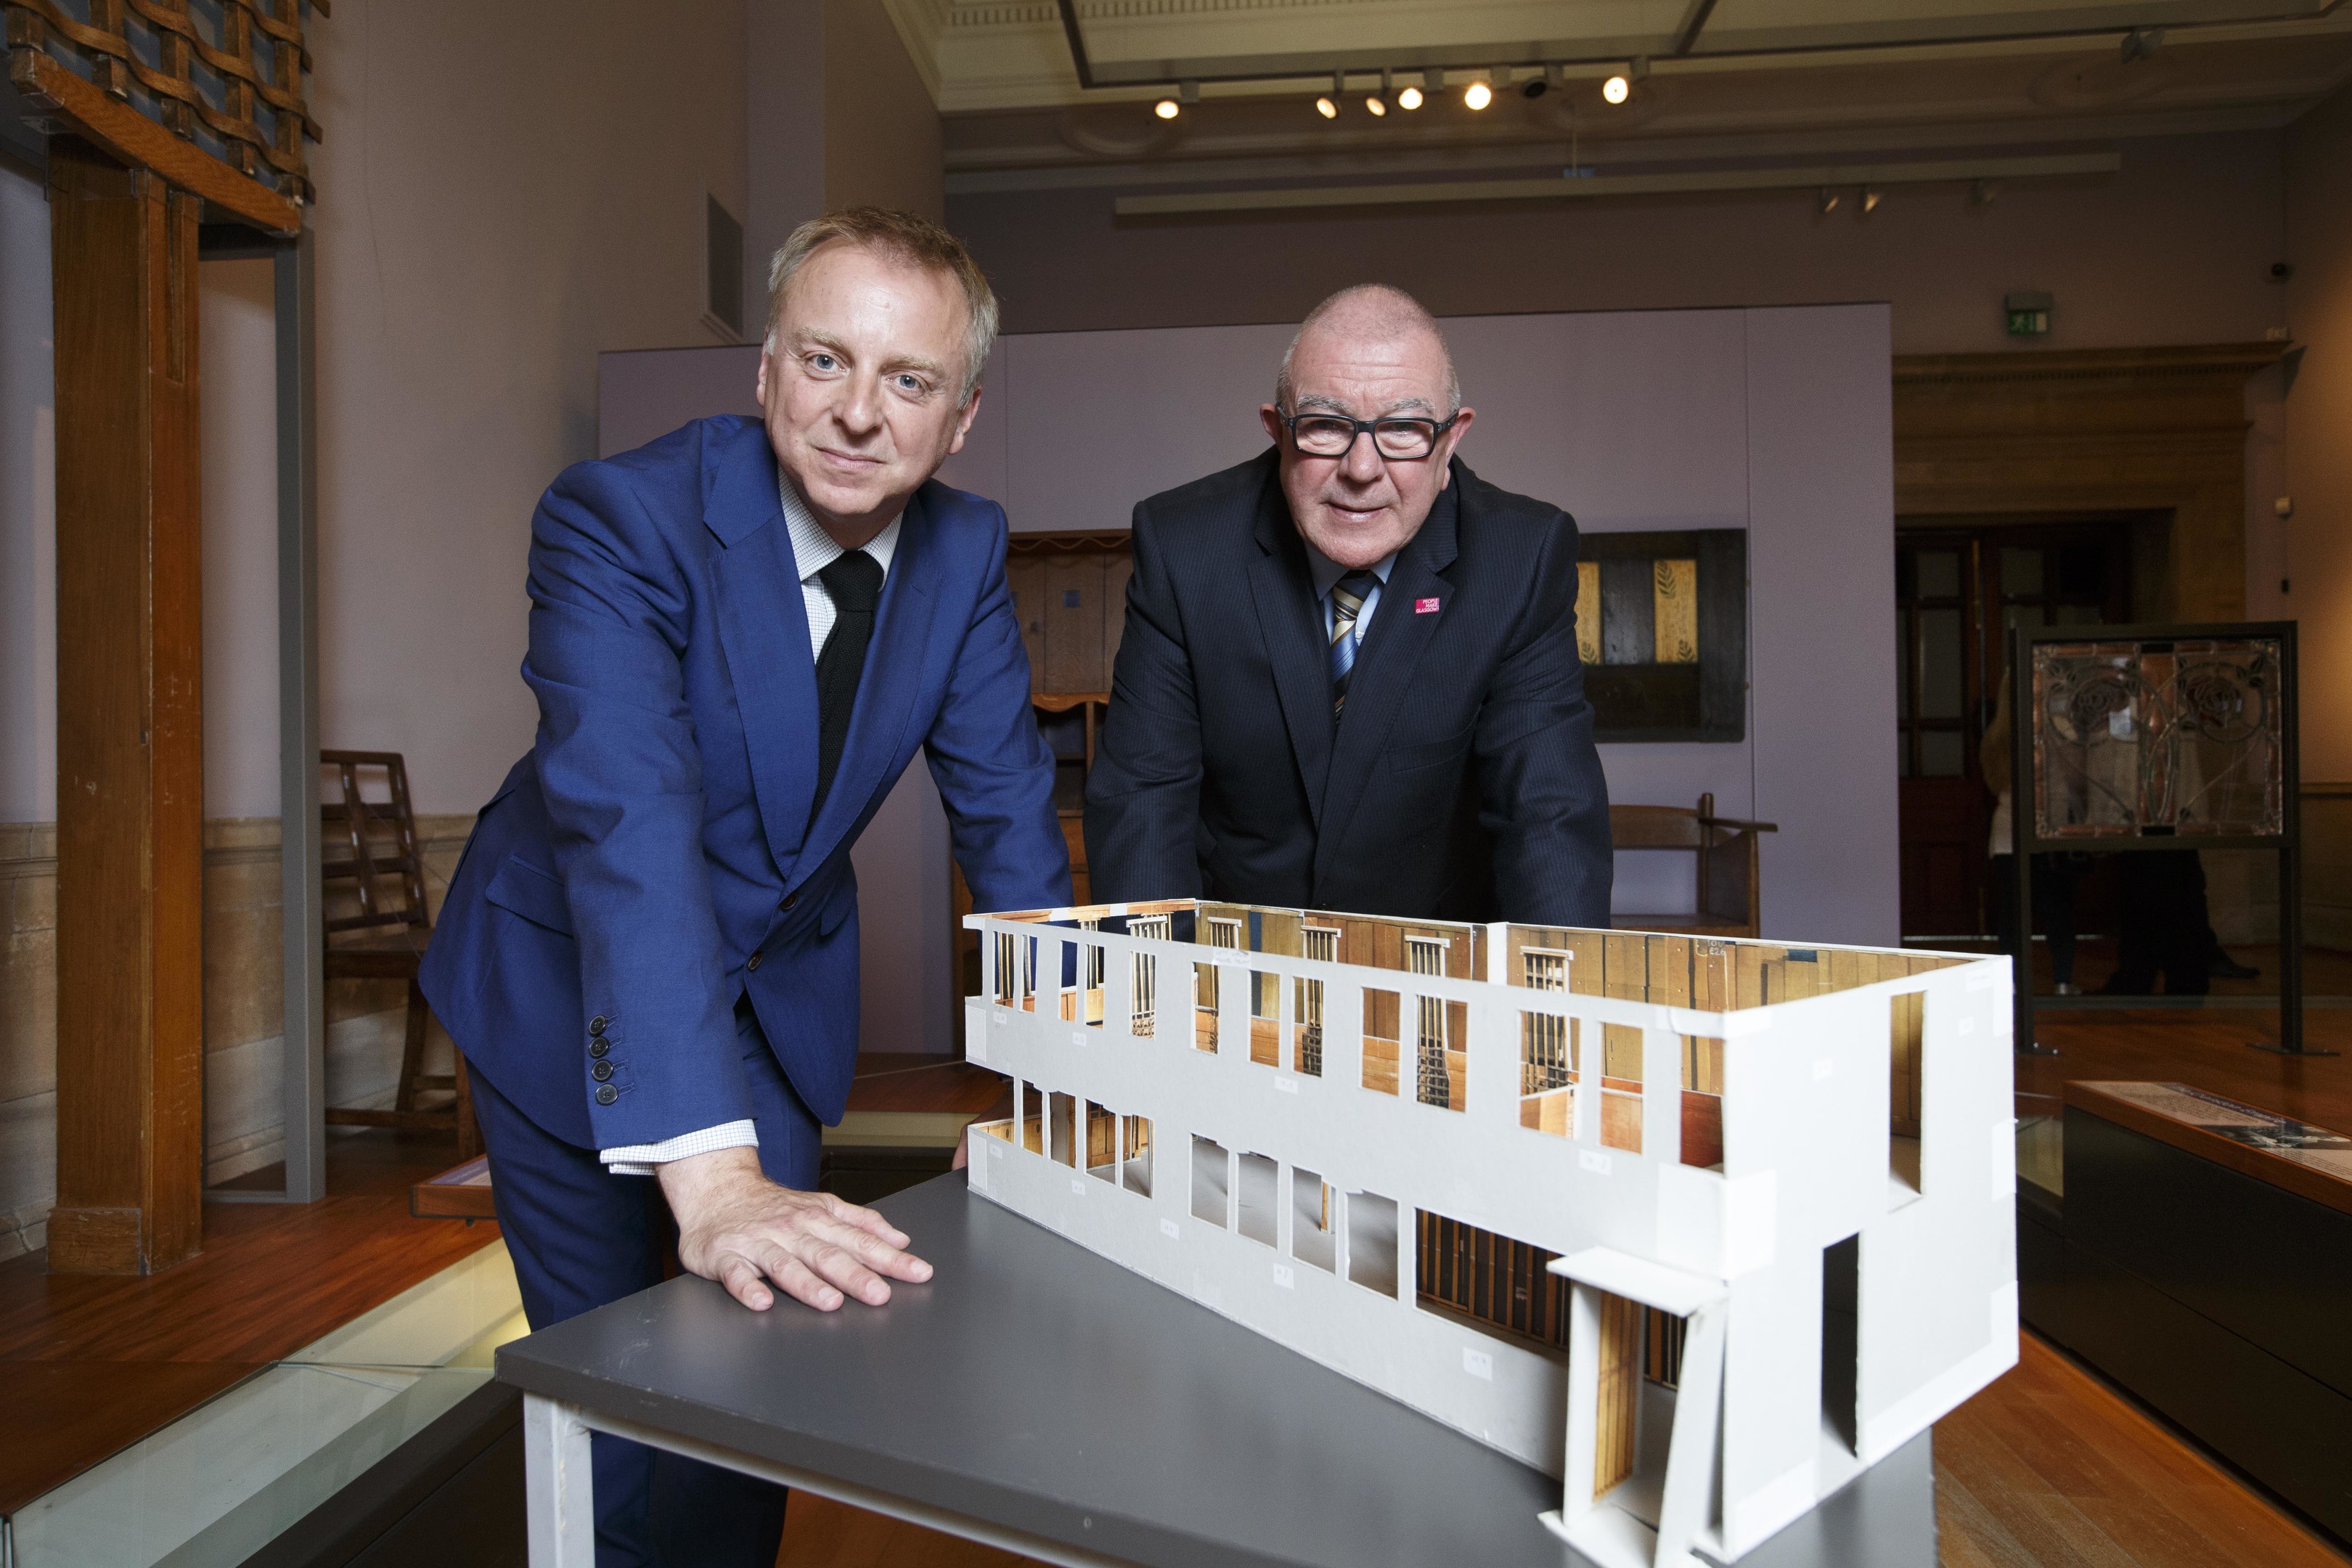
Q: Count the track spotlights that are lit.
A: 6